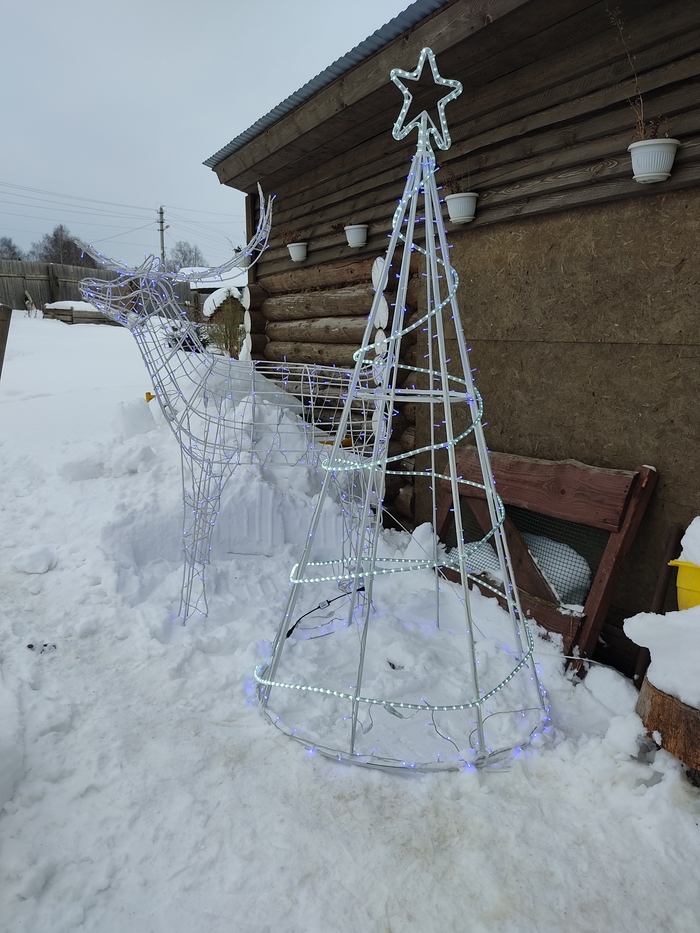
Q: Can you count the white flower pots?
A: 4